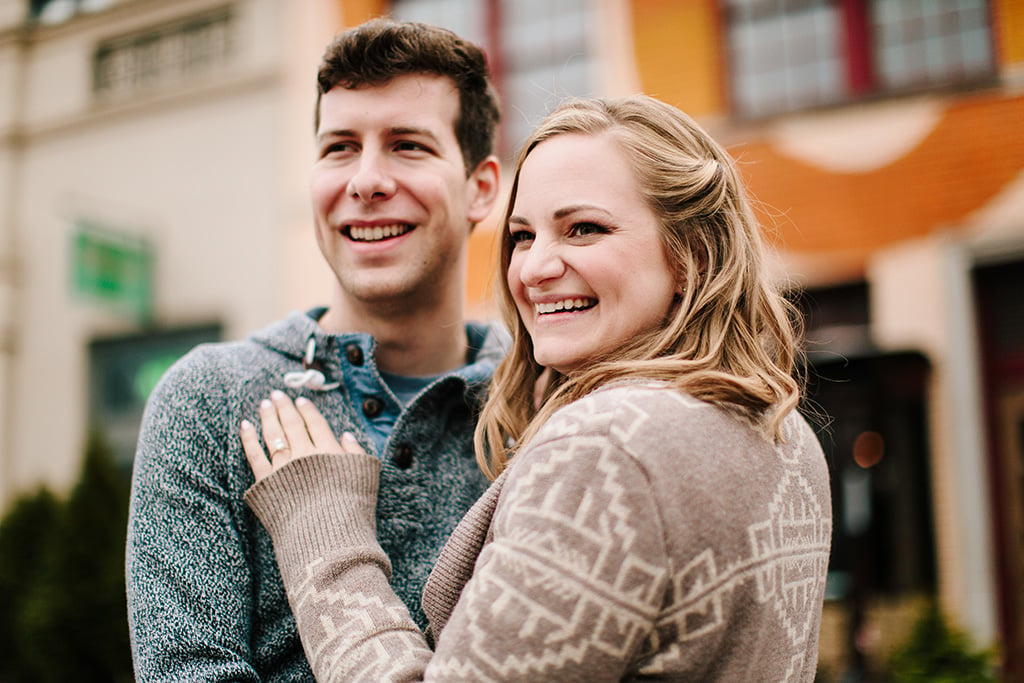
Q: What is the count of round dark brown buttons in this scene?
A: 3